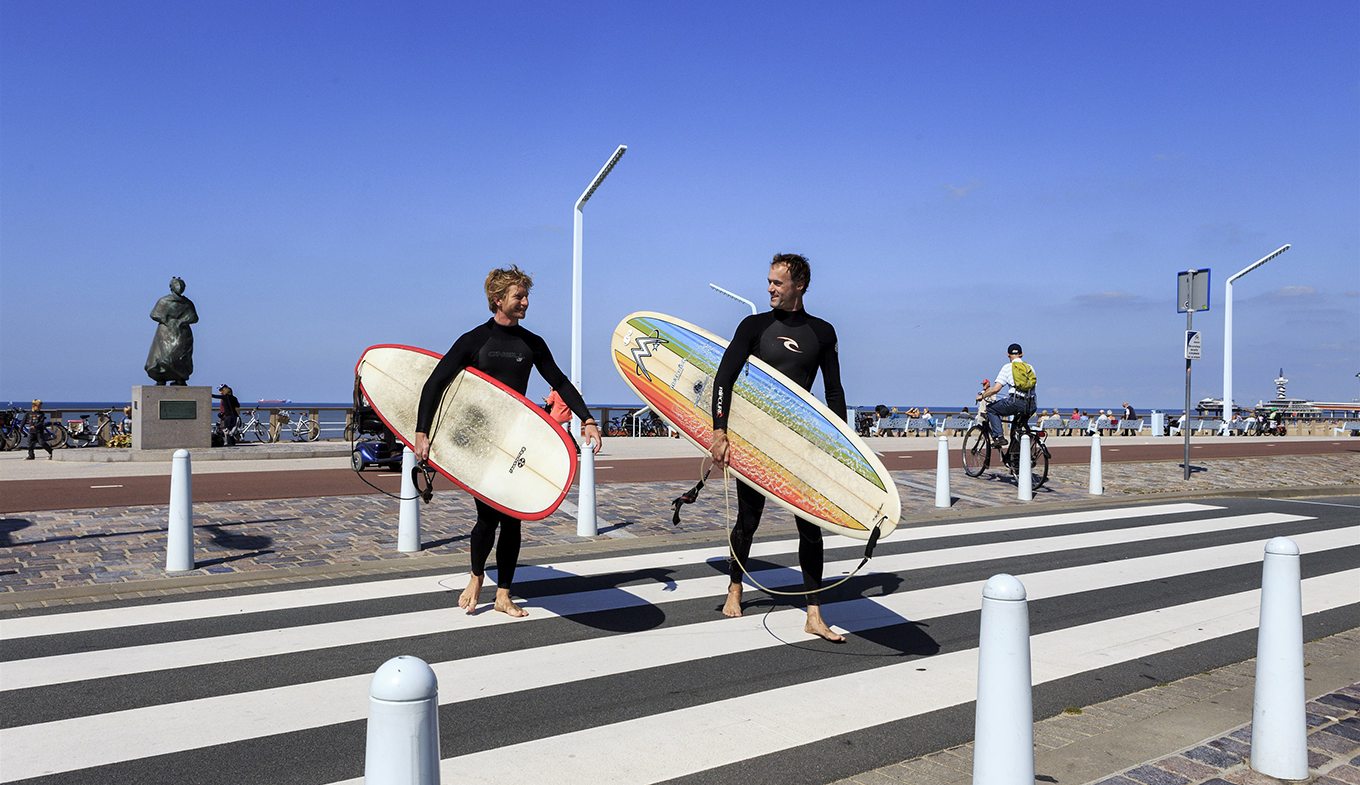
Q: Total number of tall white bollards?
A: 9